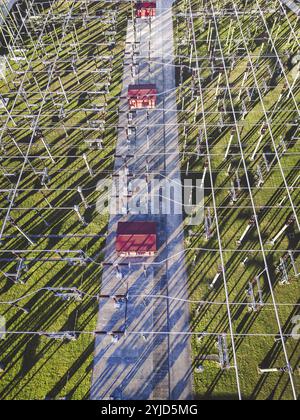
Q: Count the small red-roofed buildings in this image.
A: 3